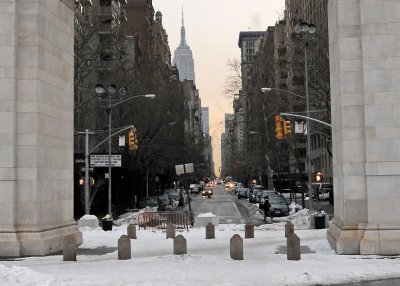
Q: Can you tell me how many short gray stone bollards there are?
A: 10